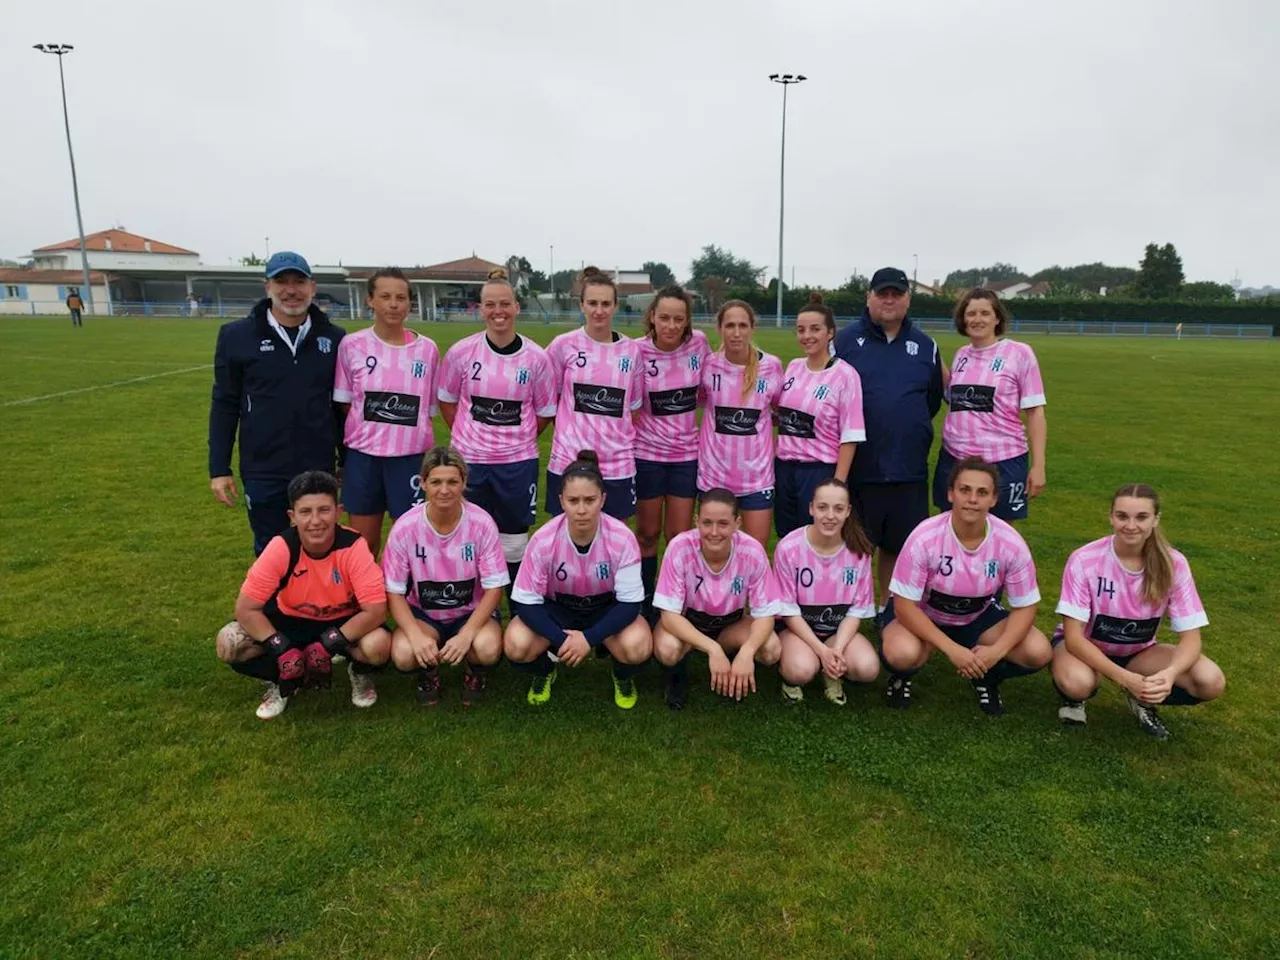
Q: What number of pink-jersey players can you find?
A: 13